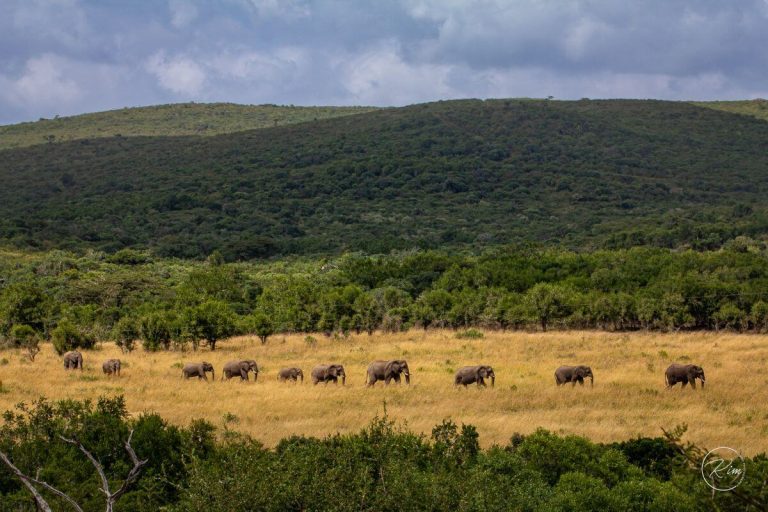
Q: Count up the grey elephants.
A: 10